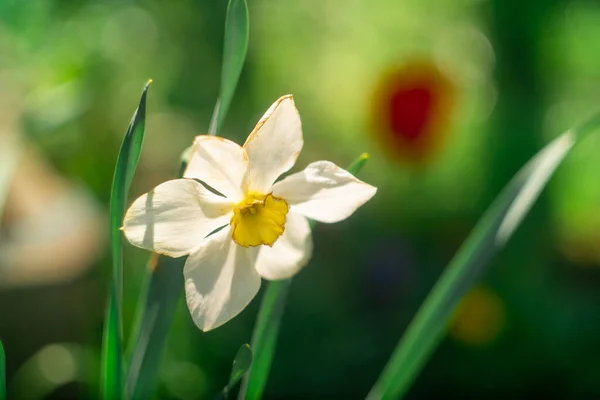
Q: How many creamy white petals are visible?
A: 6